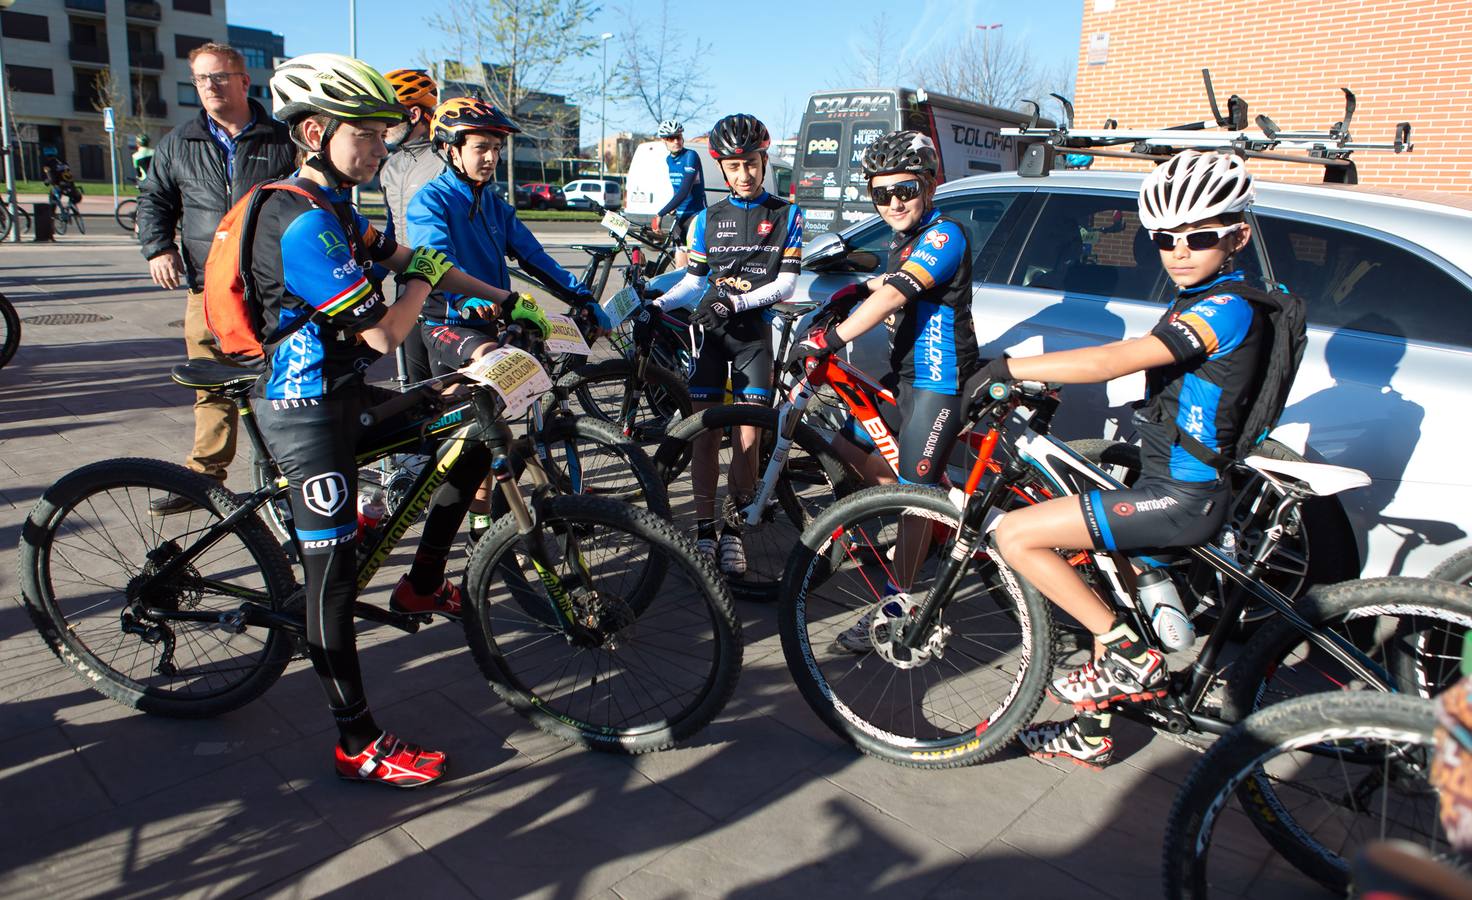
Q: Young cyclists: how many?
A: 5